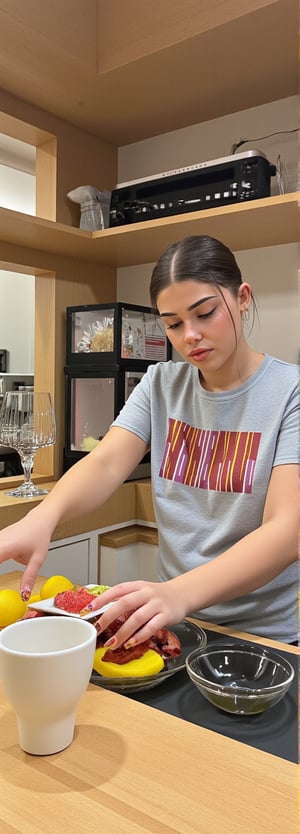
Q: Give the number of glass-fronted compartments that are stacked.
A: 2